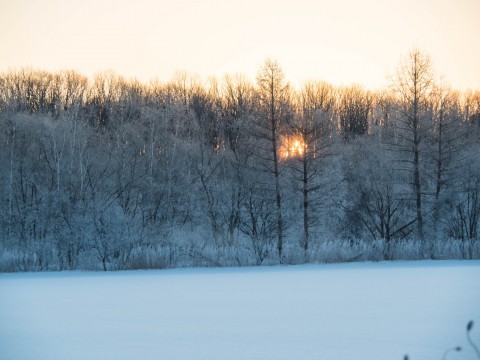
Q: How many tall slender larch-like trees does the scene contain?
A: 4